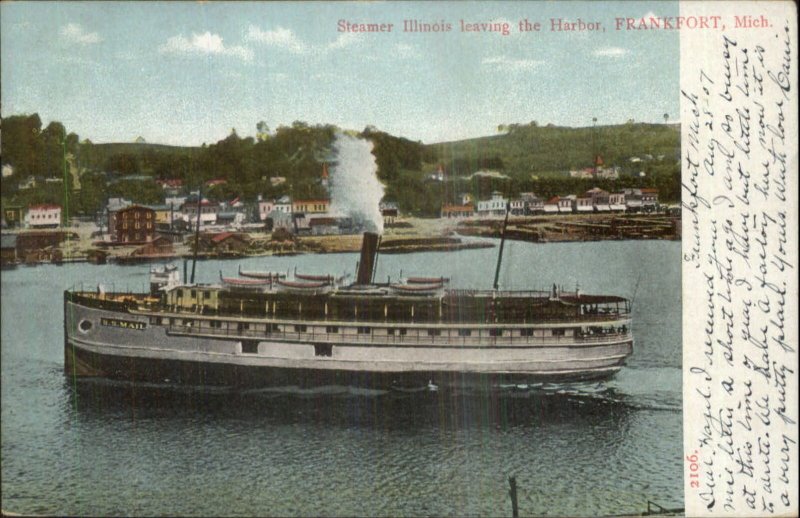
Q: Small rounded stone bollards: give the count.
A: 0